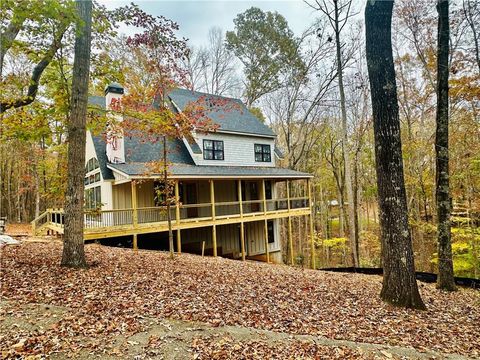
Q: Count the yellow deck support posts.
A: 7